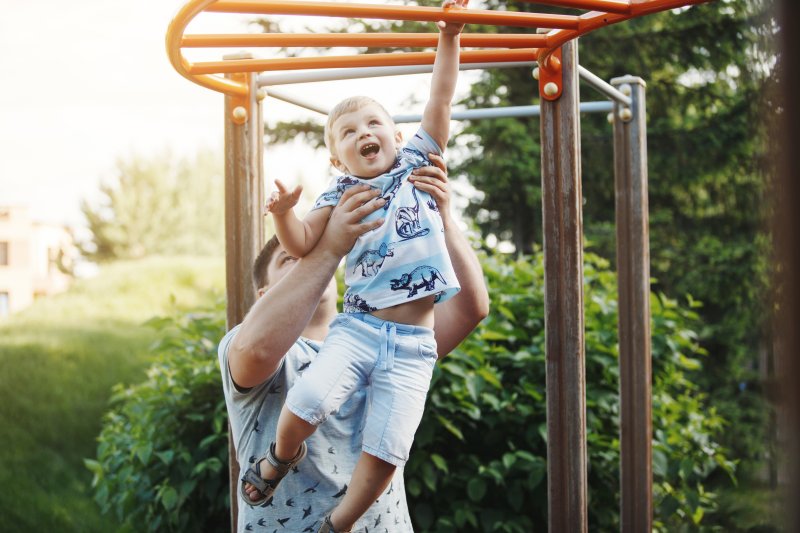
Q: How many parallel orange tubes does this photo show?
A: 4